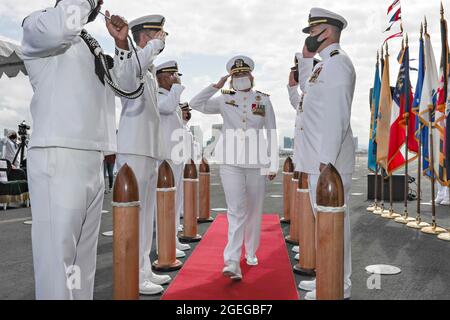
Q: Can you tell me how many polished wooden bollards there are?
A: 8